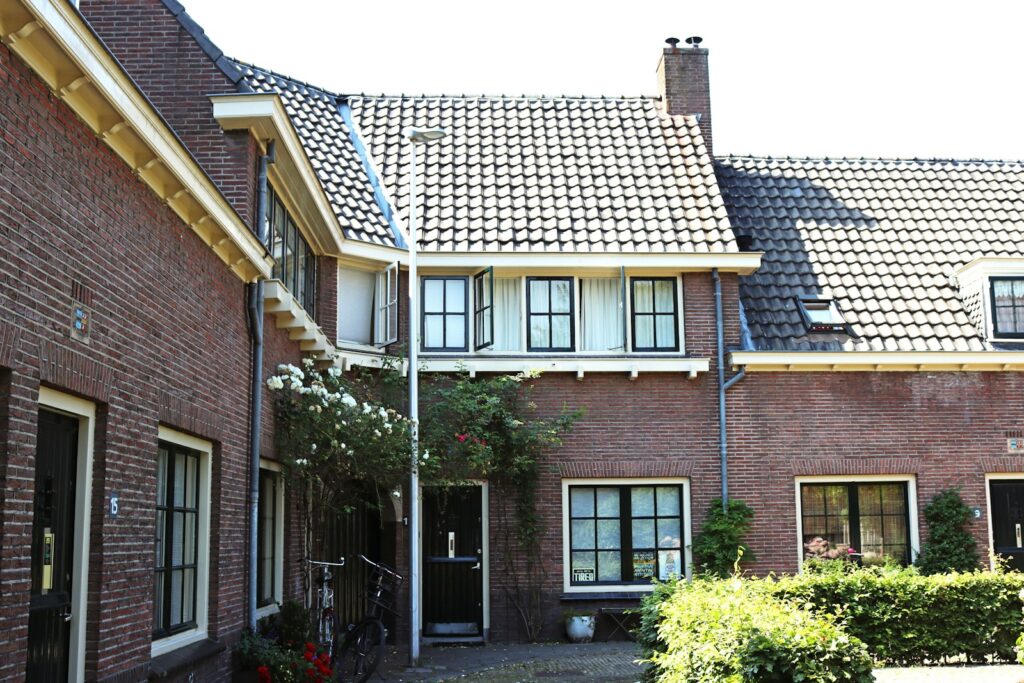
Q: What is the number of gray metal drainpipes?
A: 2